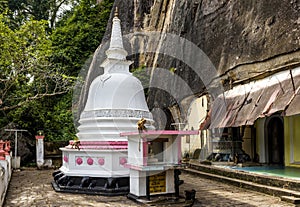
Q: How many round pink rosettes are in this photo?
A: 5